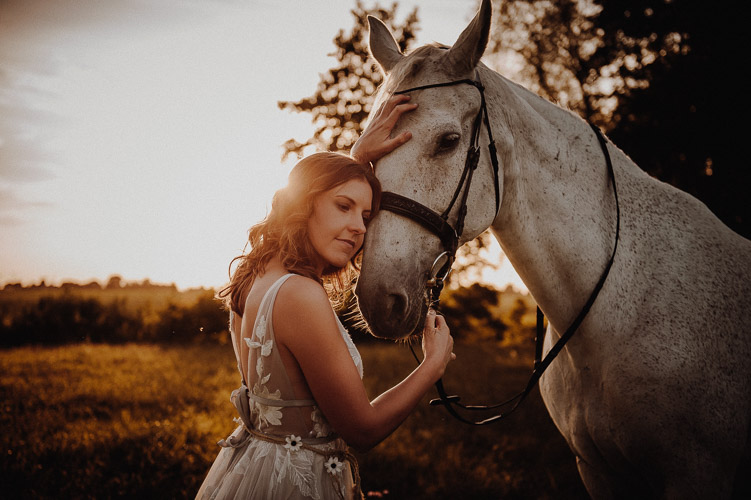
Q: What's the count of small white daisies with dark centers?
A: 2